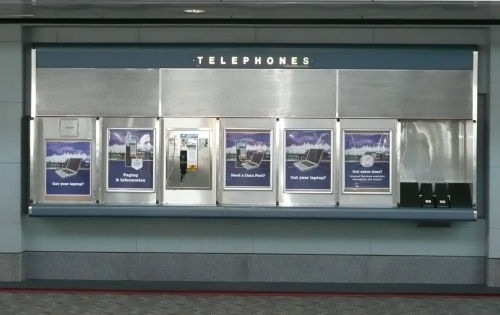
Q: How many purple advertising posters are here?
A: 5